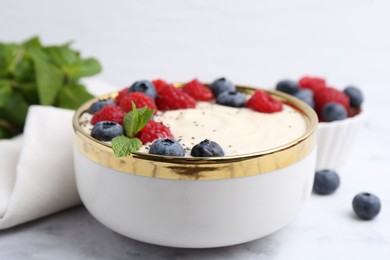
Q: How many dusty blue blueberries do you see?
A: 13